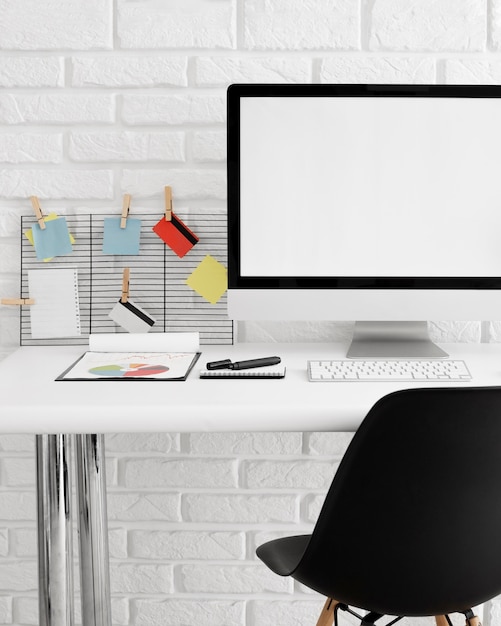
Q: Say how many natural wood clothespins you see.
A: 5